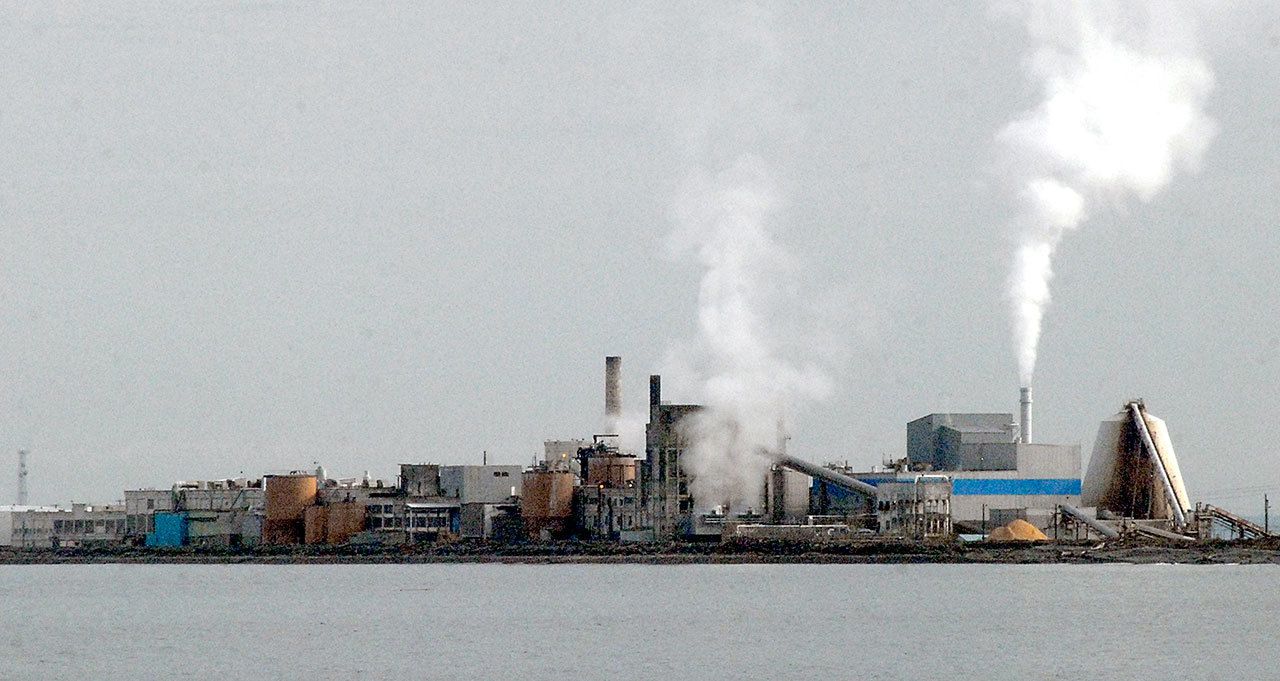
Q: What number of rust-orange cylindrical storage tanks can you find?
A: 5